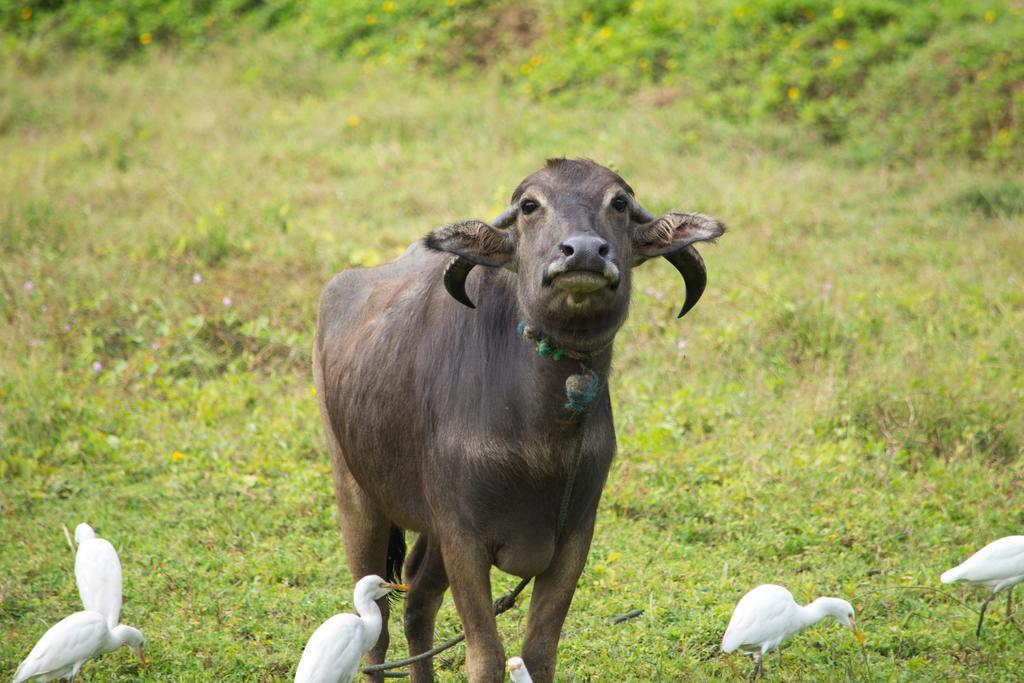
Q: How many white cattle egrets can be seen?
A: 6